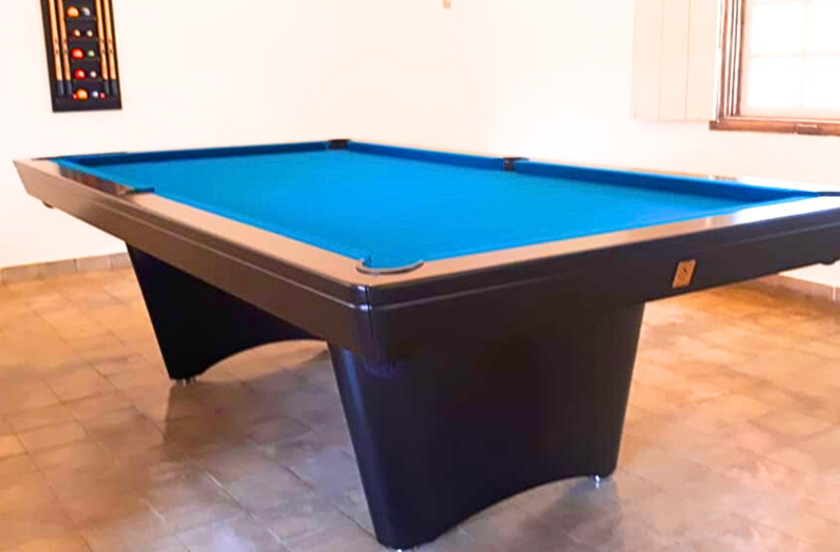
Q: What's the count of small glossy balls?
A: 12